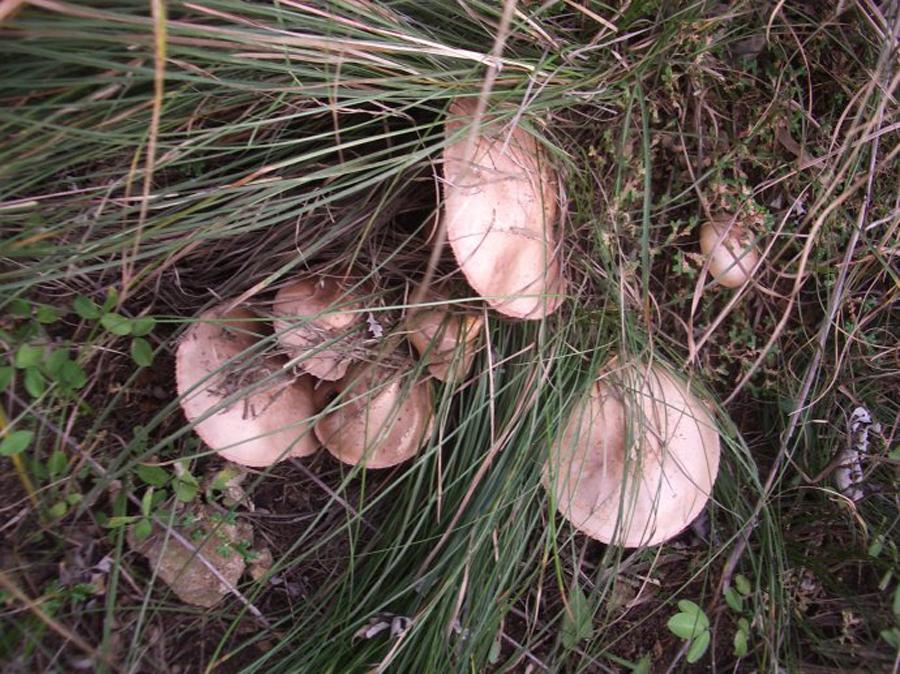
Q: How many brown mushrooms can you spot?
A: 7